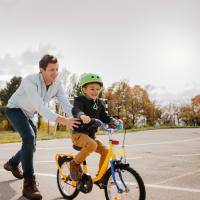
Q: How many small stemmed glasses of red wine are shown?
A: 0